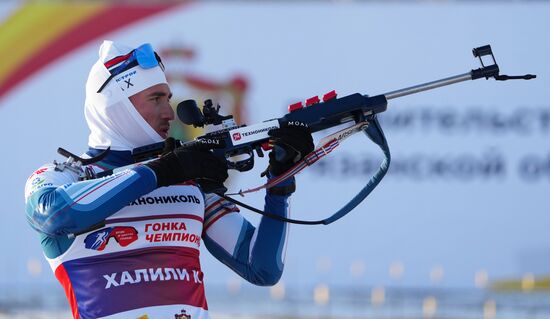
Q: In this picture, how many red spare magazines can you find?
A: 3